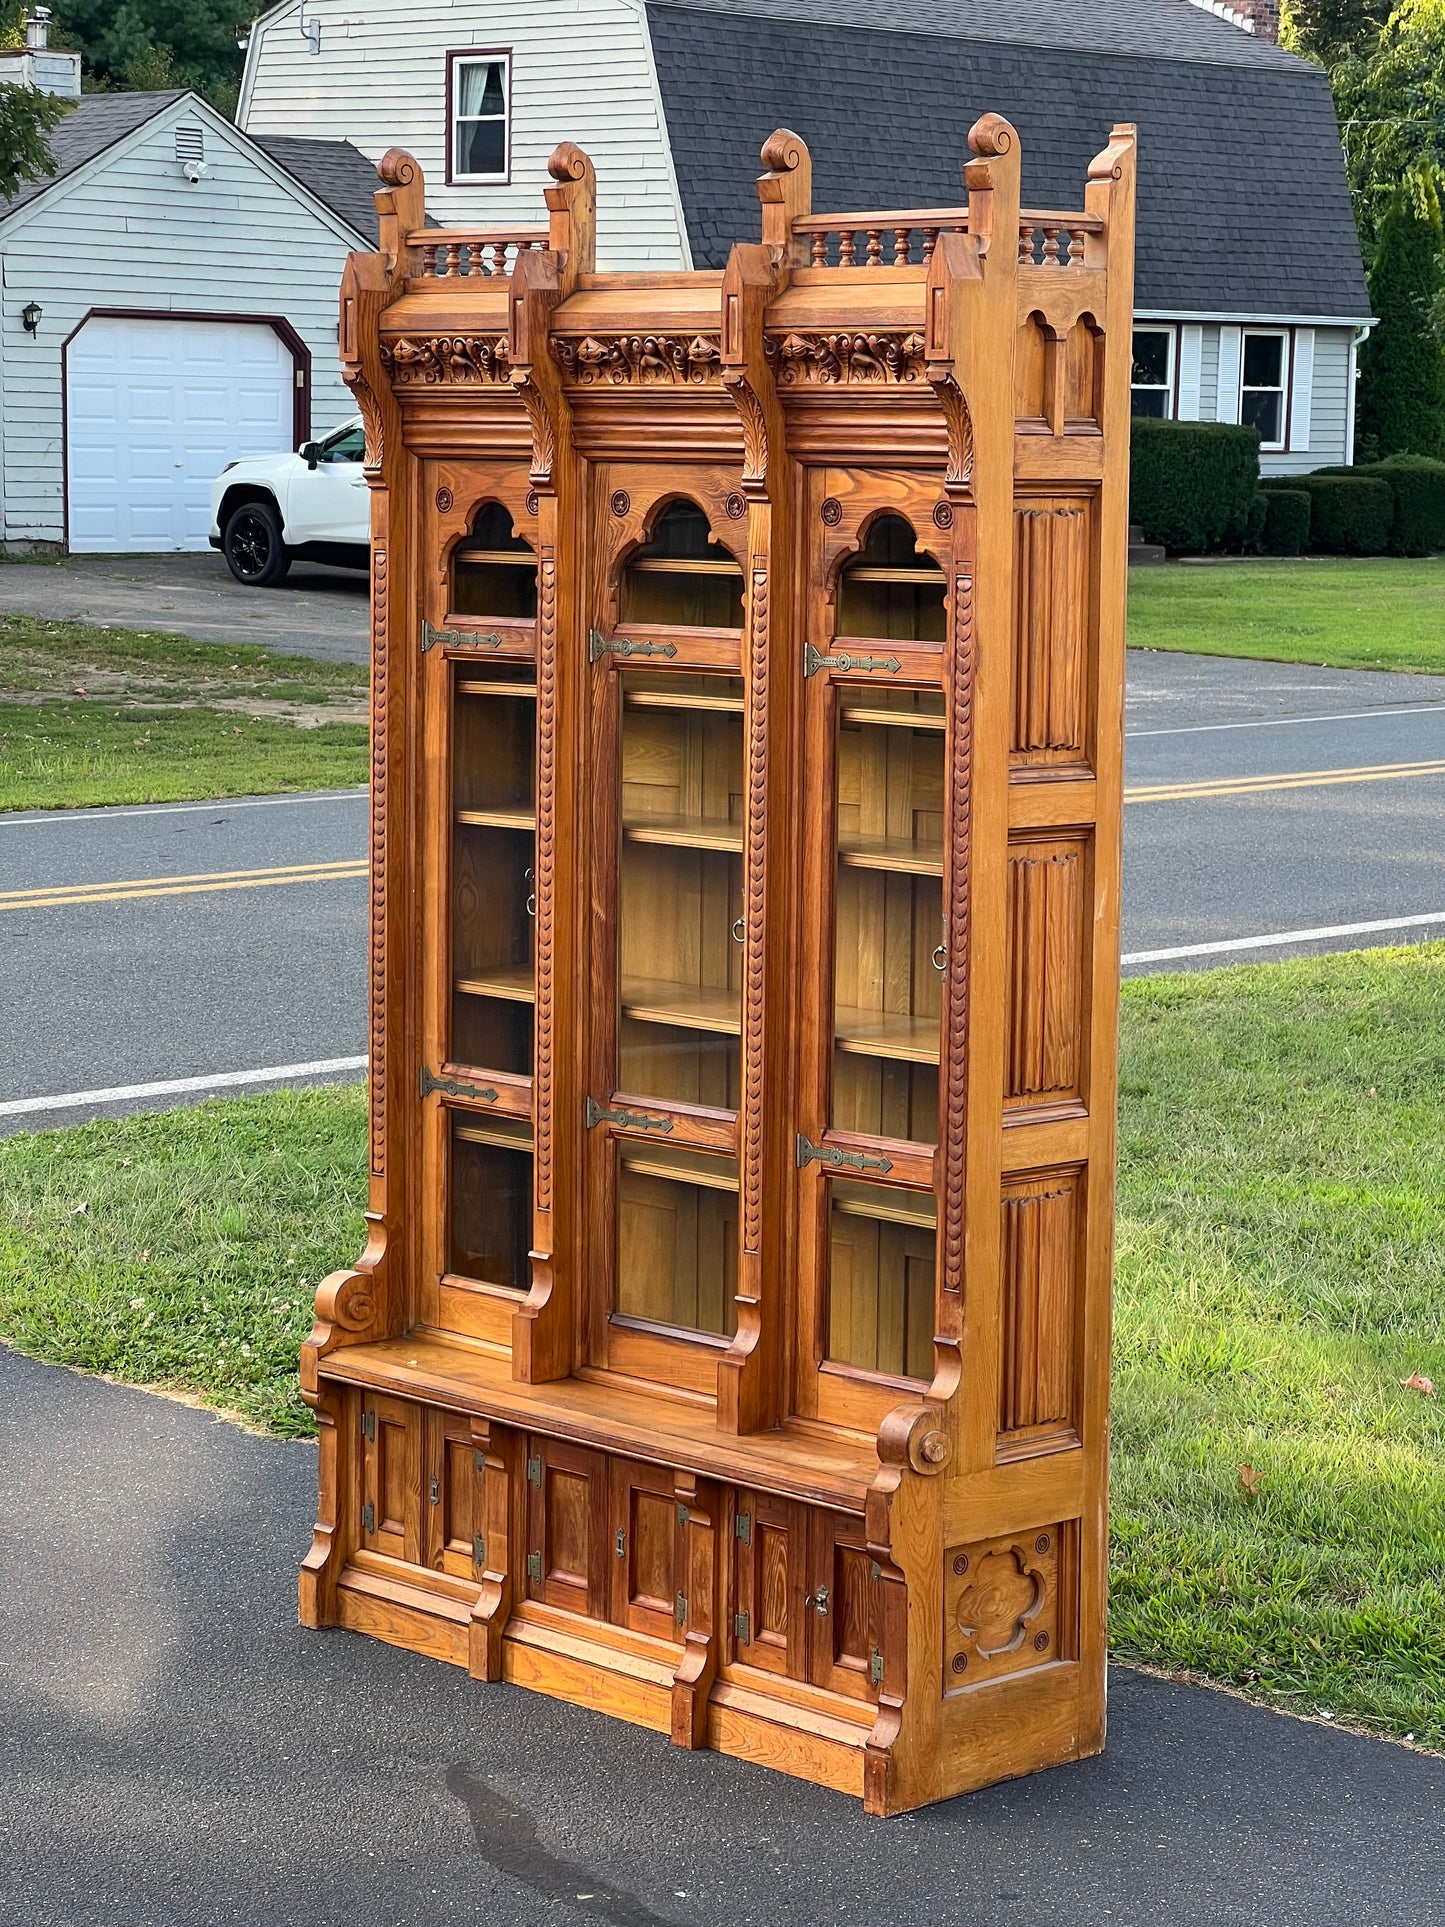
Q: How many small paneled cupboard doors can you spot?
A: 6